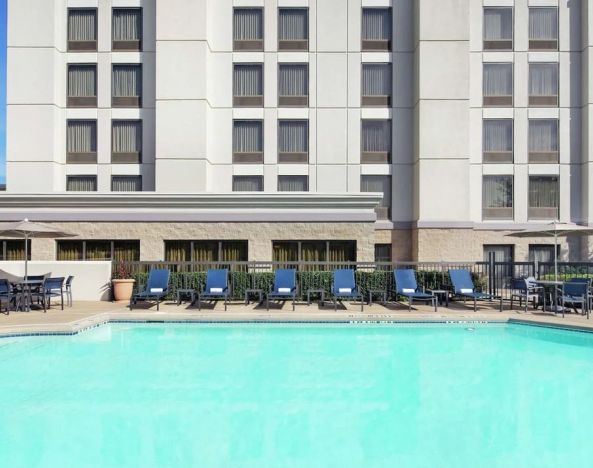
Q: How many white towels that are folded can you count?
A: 6